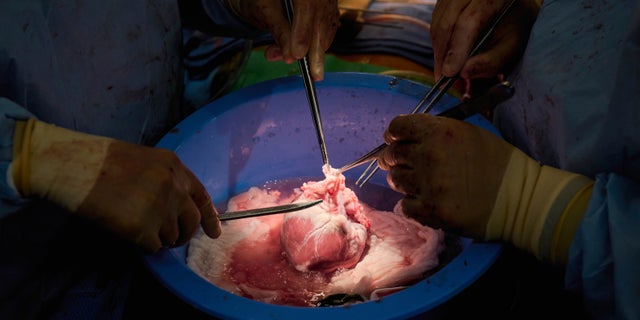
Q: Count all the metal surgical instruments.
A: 4